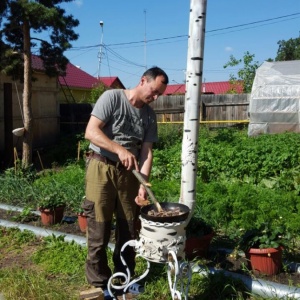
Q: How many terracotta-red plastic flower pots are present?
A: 4